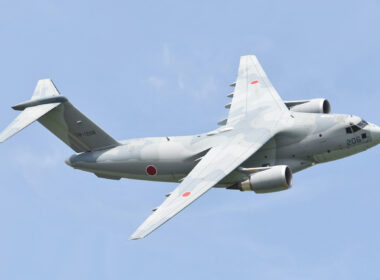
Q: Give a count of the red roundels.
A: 3